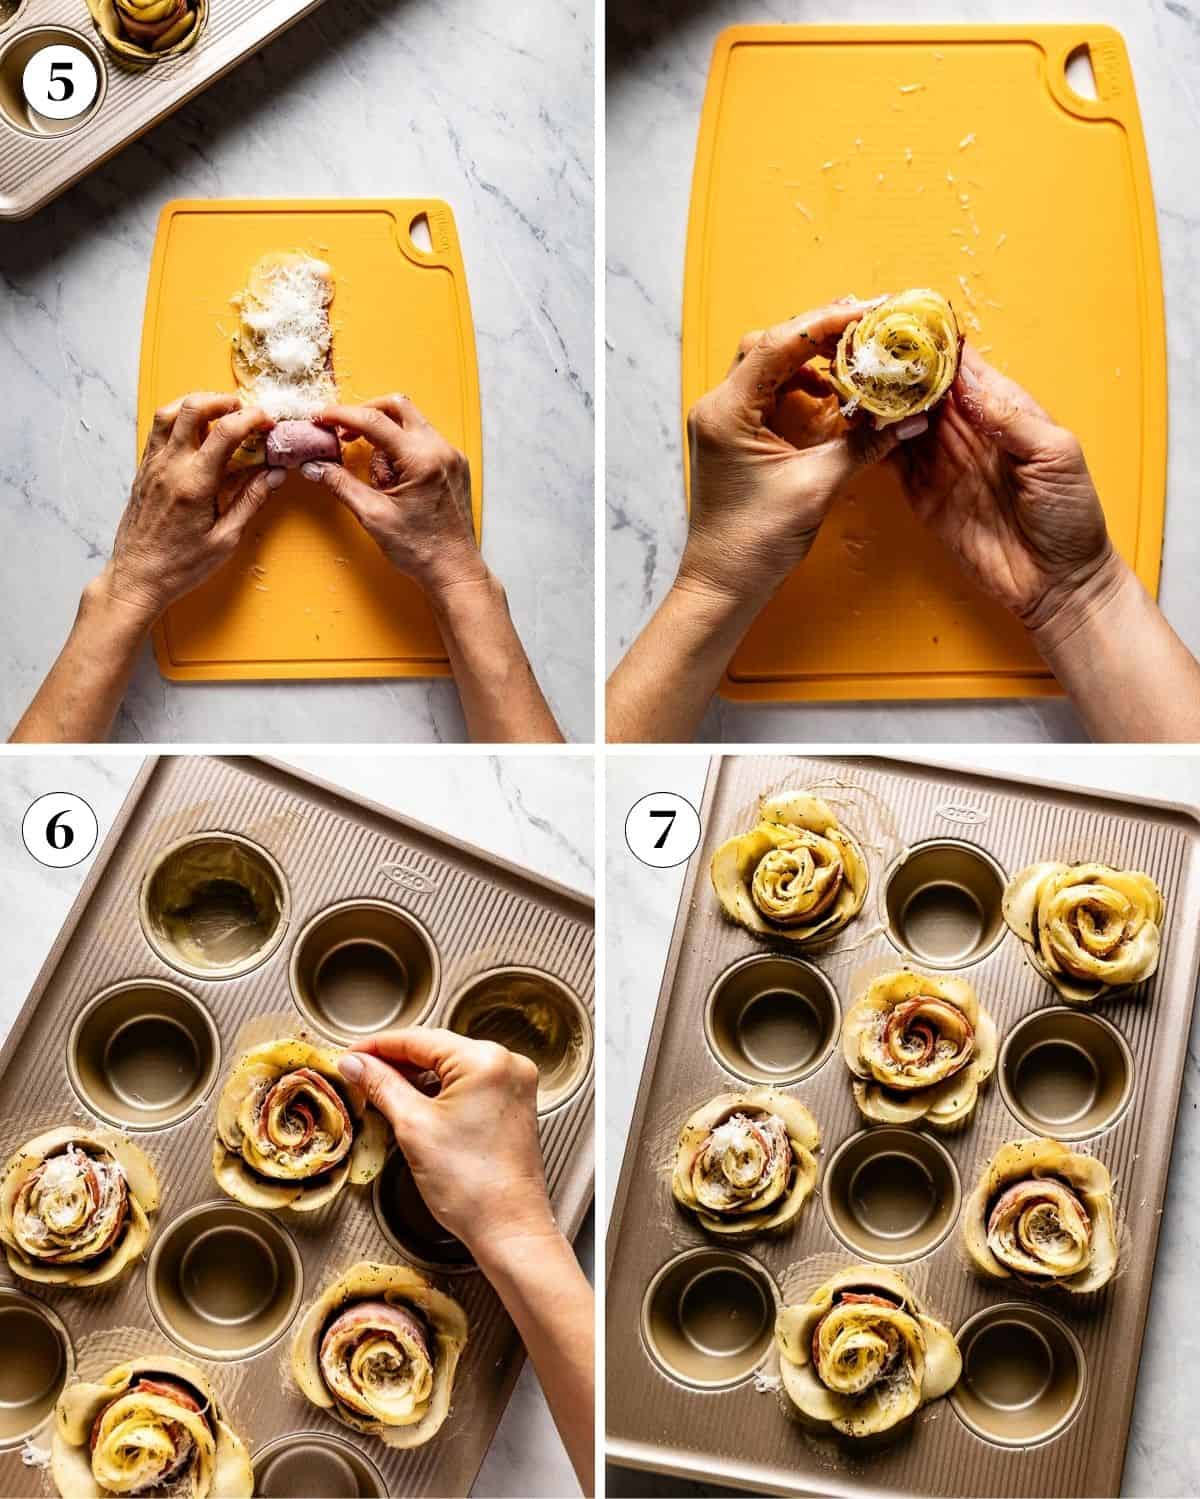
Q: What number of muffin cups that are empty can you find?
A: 15